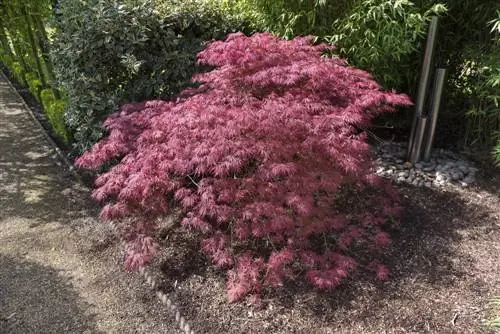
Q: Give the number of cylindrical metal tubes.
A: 3